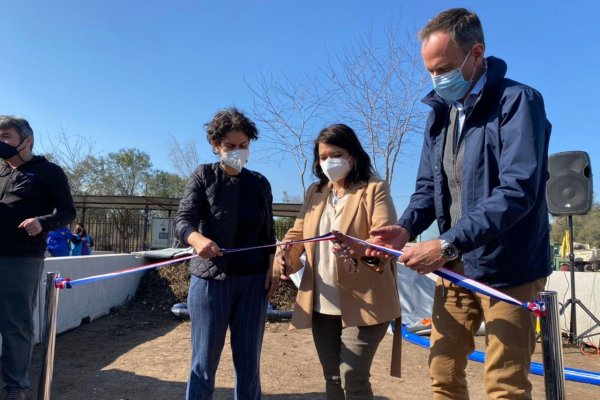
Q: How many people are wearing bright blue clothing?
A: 2